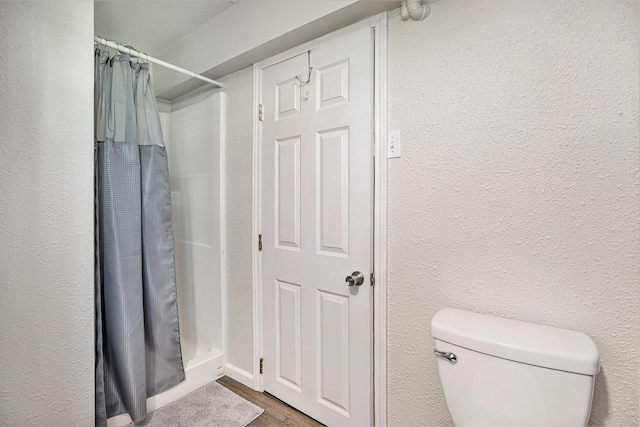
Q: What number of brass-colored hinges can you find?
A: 3